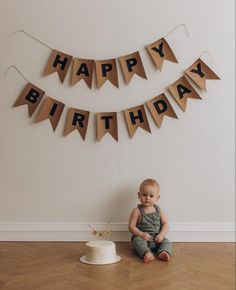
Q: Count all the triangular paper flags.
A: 13